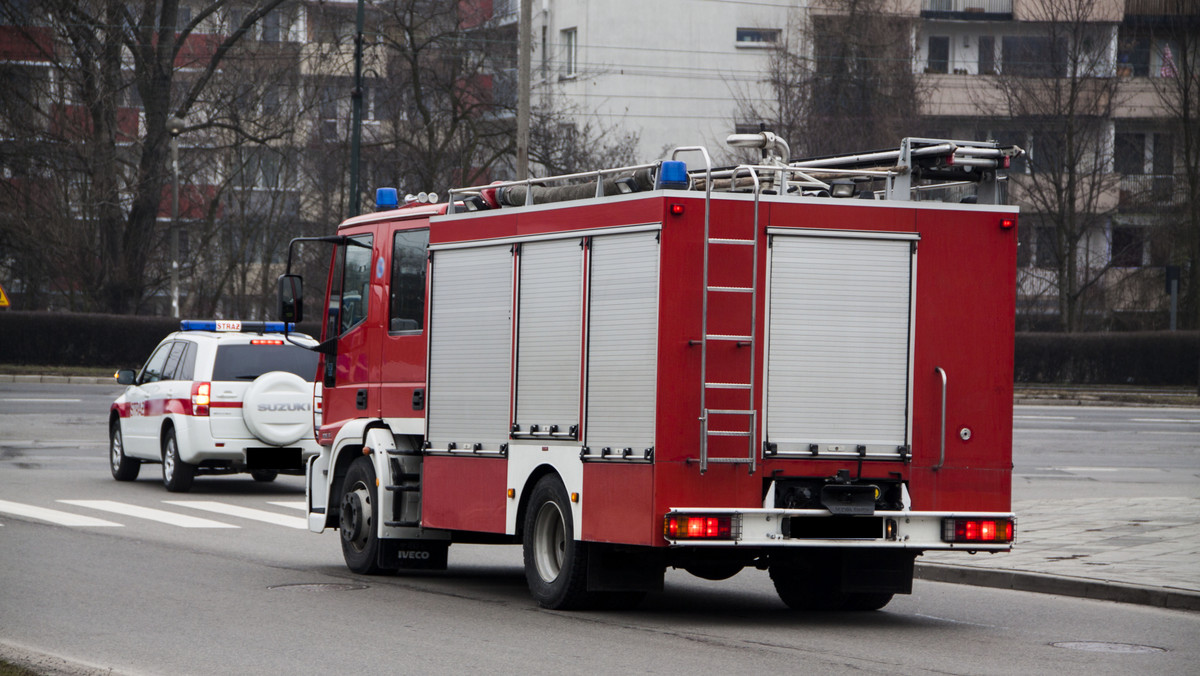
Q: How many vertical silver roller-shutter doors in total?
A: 4